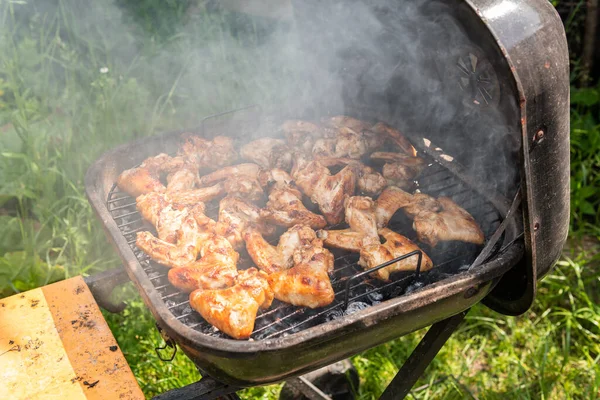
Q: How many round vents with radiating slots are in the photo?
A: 1